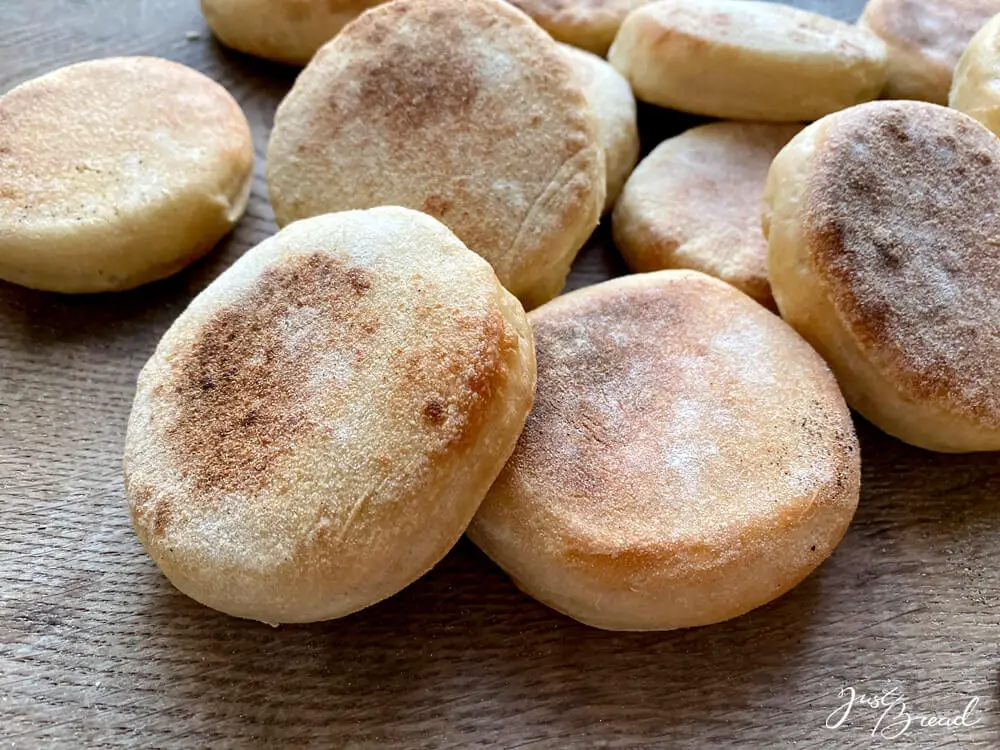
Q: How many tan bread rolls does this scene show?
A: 12